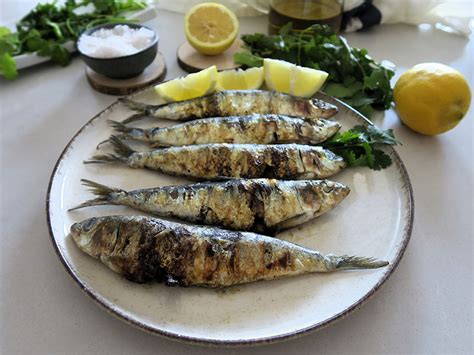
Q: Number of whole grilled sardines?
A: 5